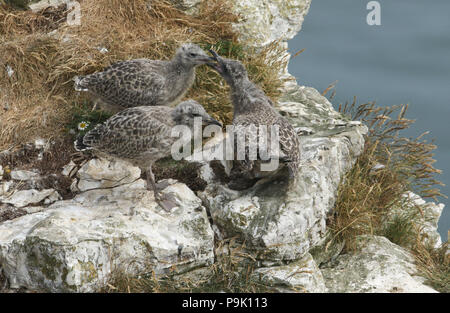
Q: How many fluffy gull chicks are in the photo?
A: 3